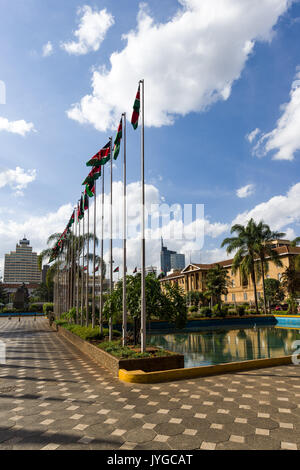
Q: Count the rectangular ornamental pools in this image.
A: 1